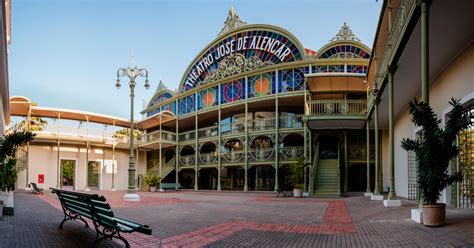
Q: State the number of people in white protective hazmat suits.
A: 0